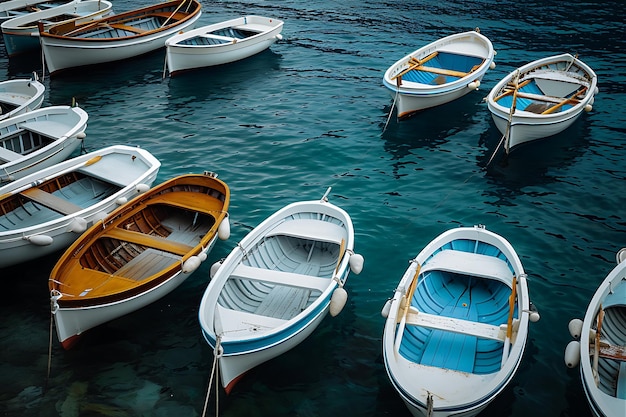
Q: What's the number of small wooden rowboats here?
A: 13